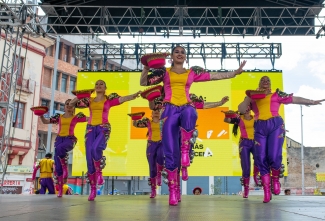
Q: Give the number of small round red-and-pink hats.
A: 7